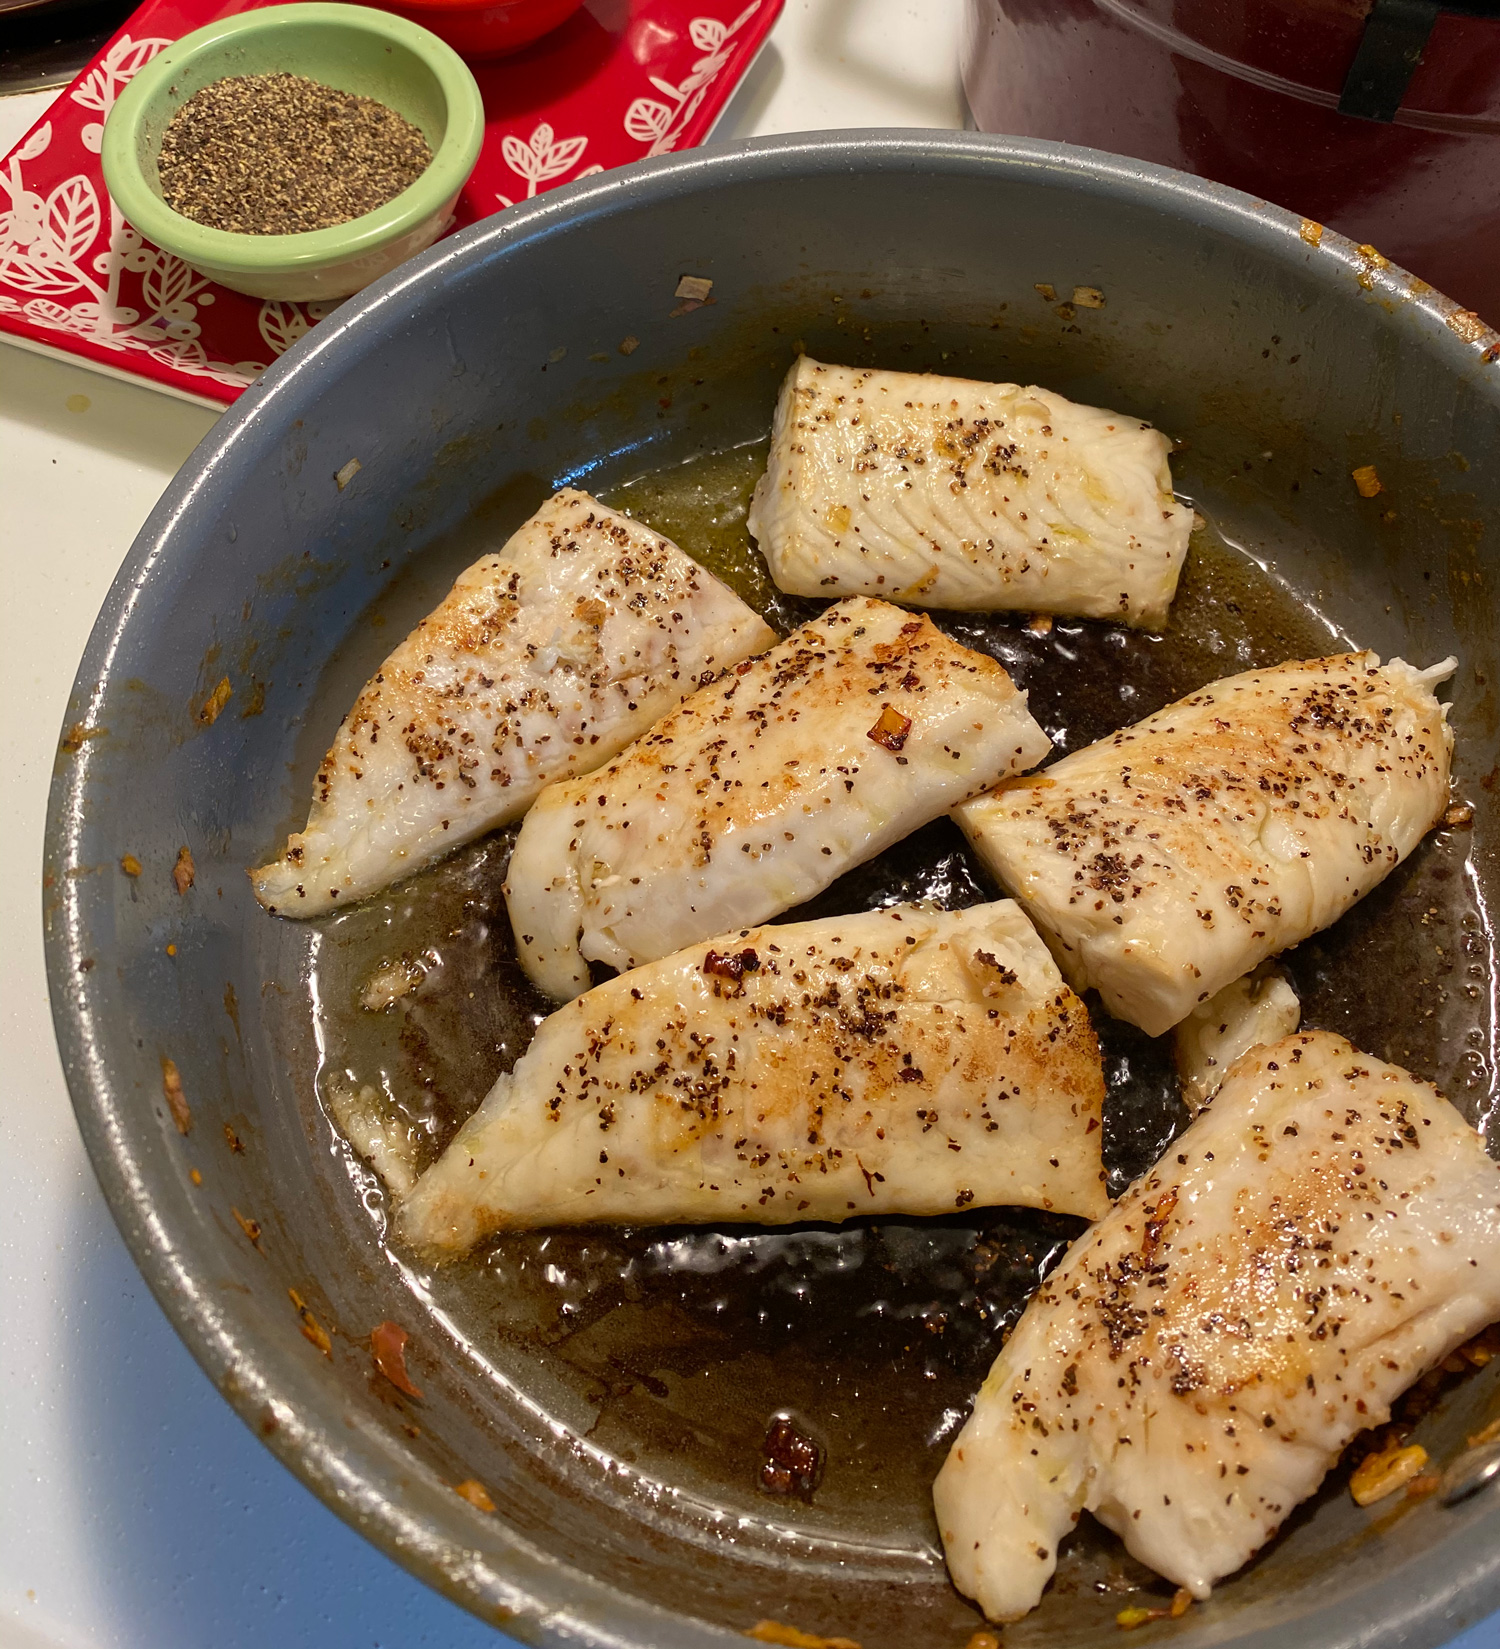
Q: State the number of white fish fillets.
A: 6